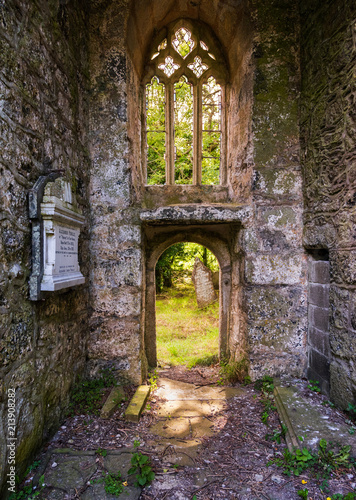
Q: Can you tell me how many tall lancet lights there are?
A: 3